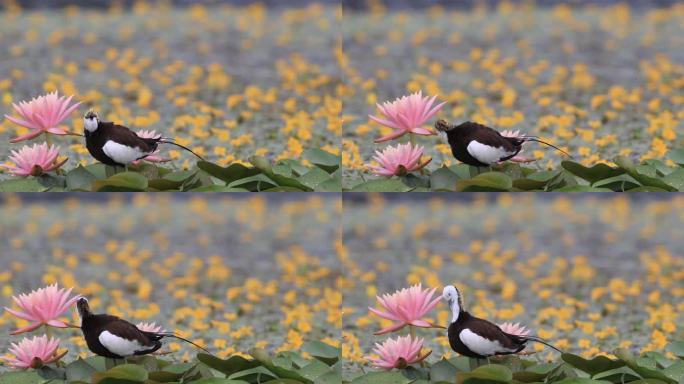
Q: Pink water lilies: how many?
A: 12